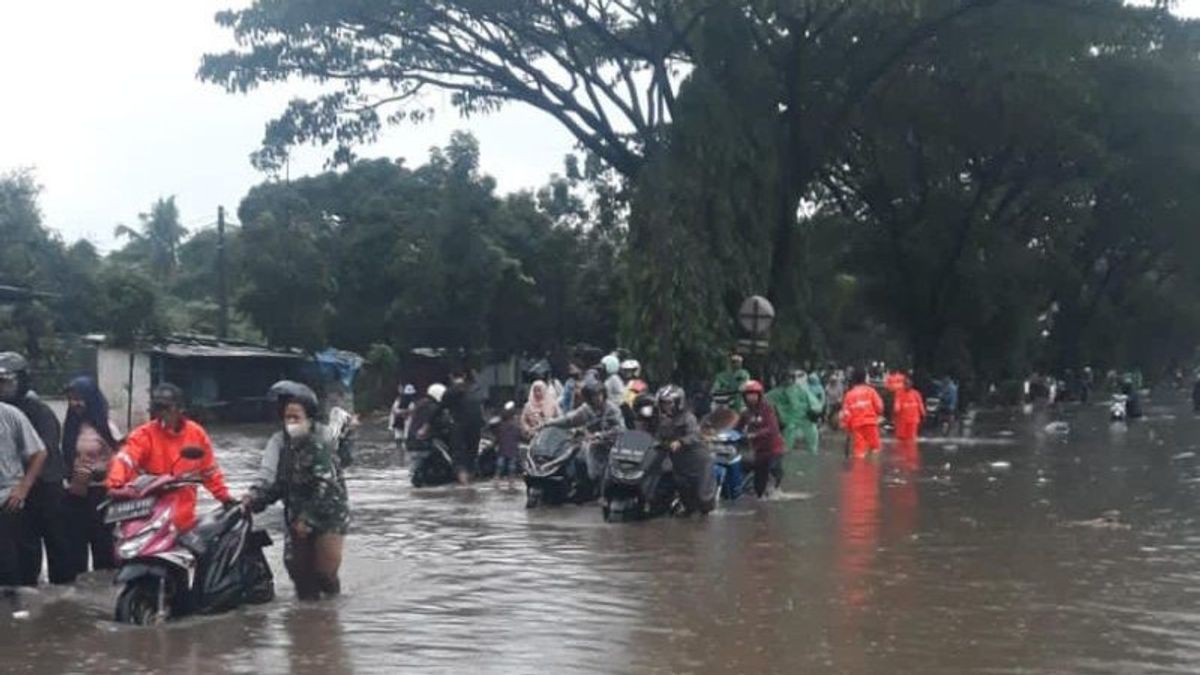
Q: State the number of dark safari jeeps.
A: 0